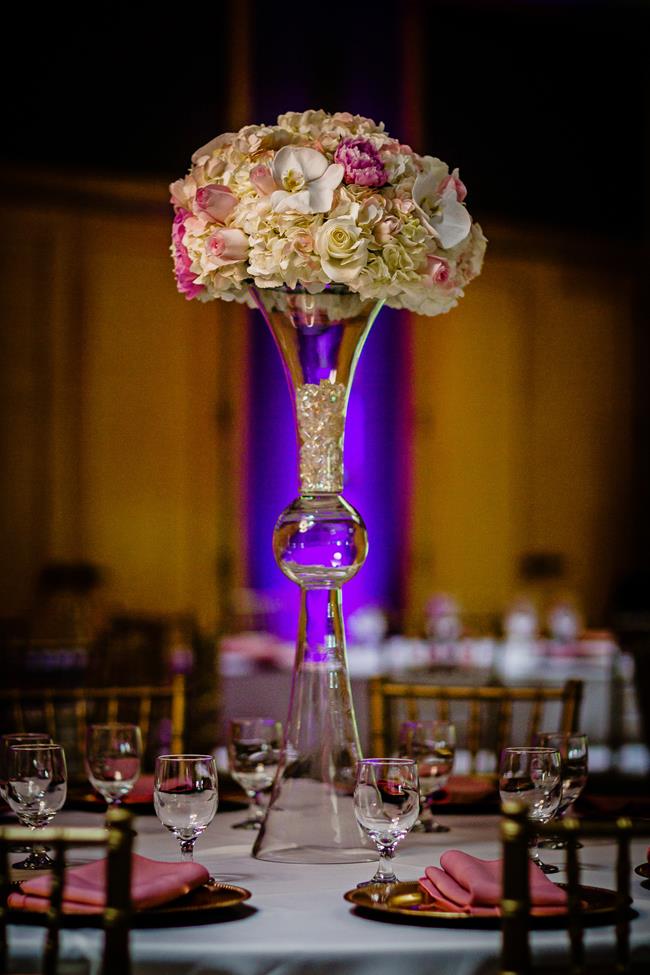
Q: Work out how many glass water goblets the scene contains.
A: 9